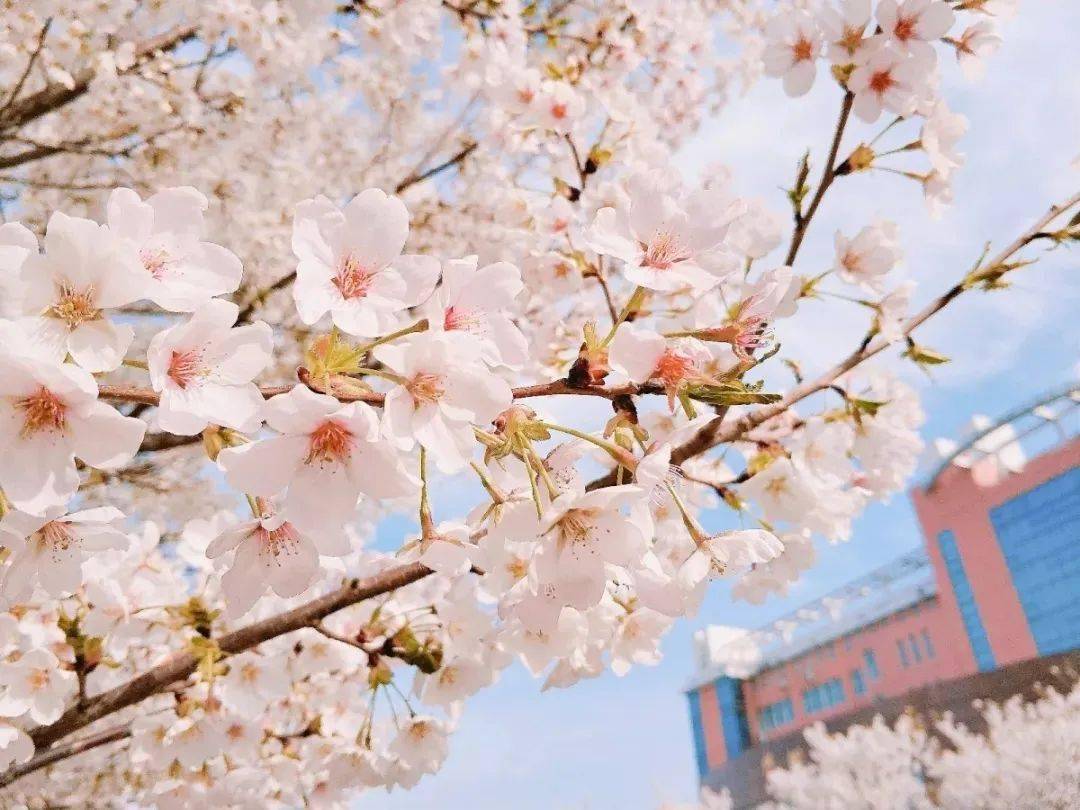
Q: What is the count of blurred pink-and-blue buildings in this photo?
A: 1